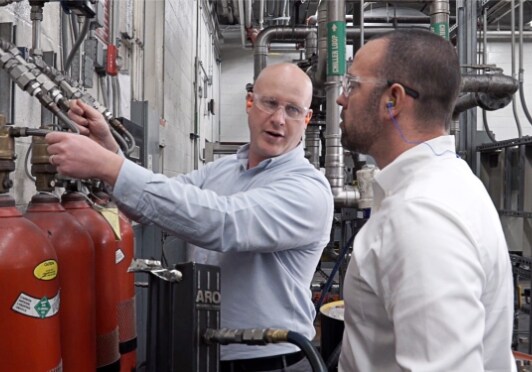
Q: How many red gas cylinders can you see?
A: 4